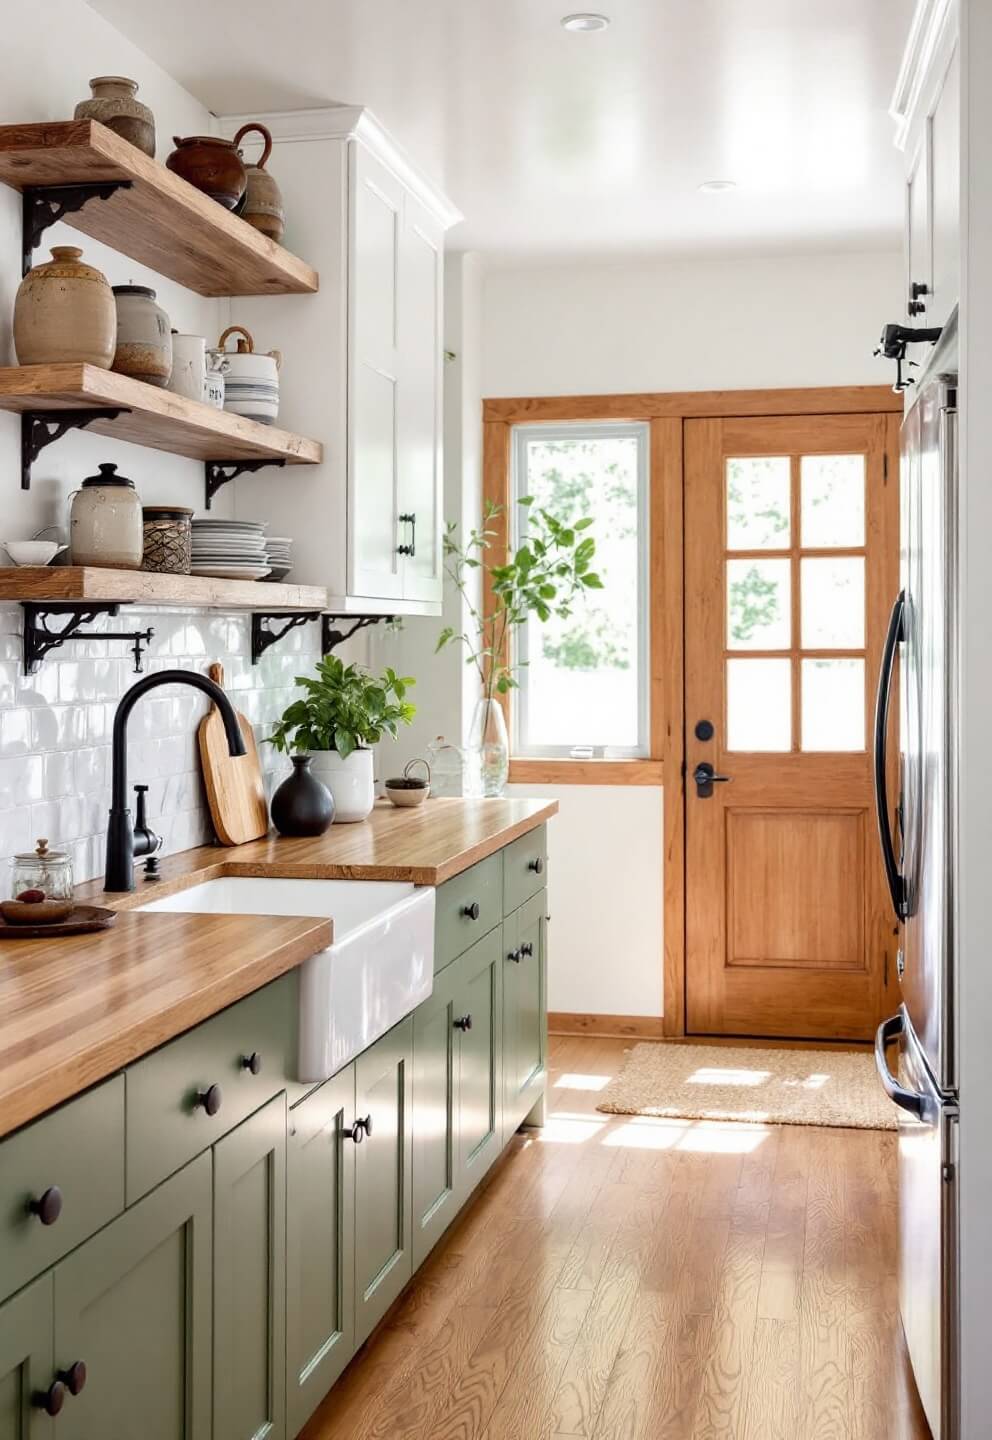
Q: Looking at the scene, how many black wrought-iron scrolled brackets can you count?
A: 6